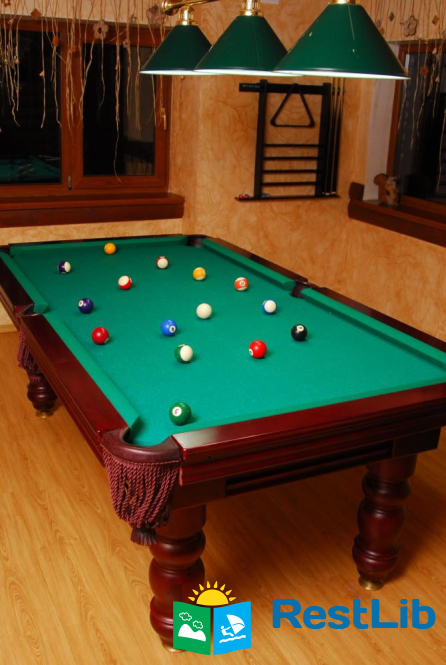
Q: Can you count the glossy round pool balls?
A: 15